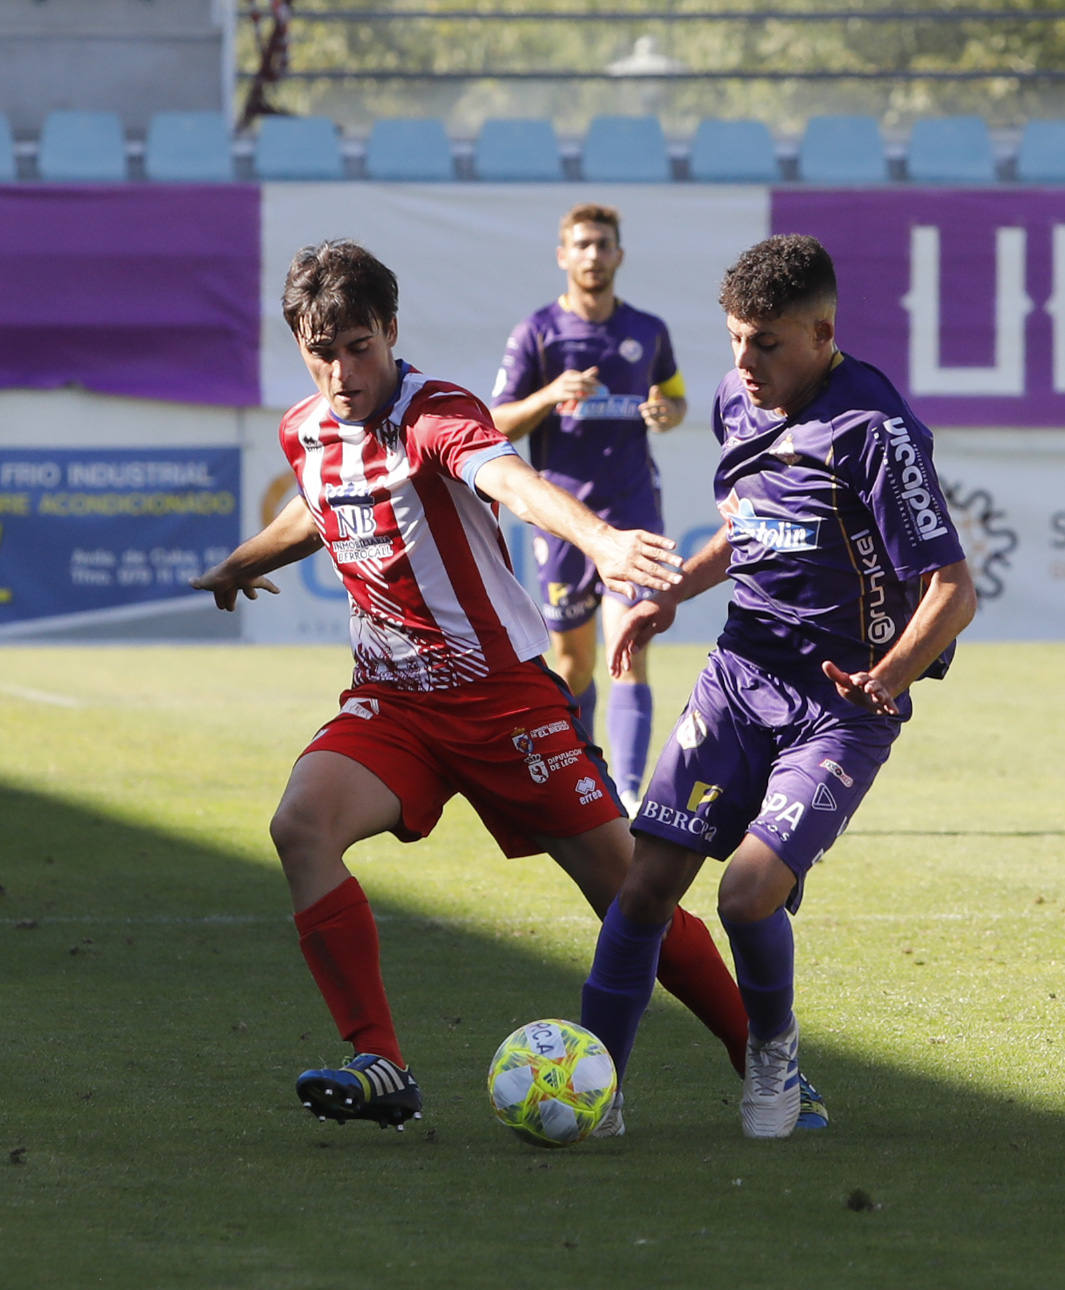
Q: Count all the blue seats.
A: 11